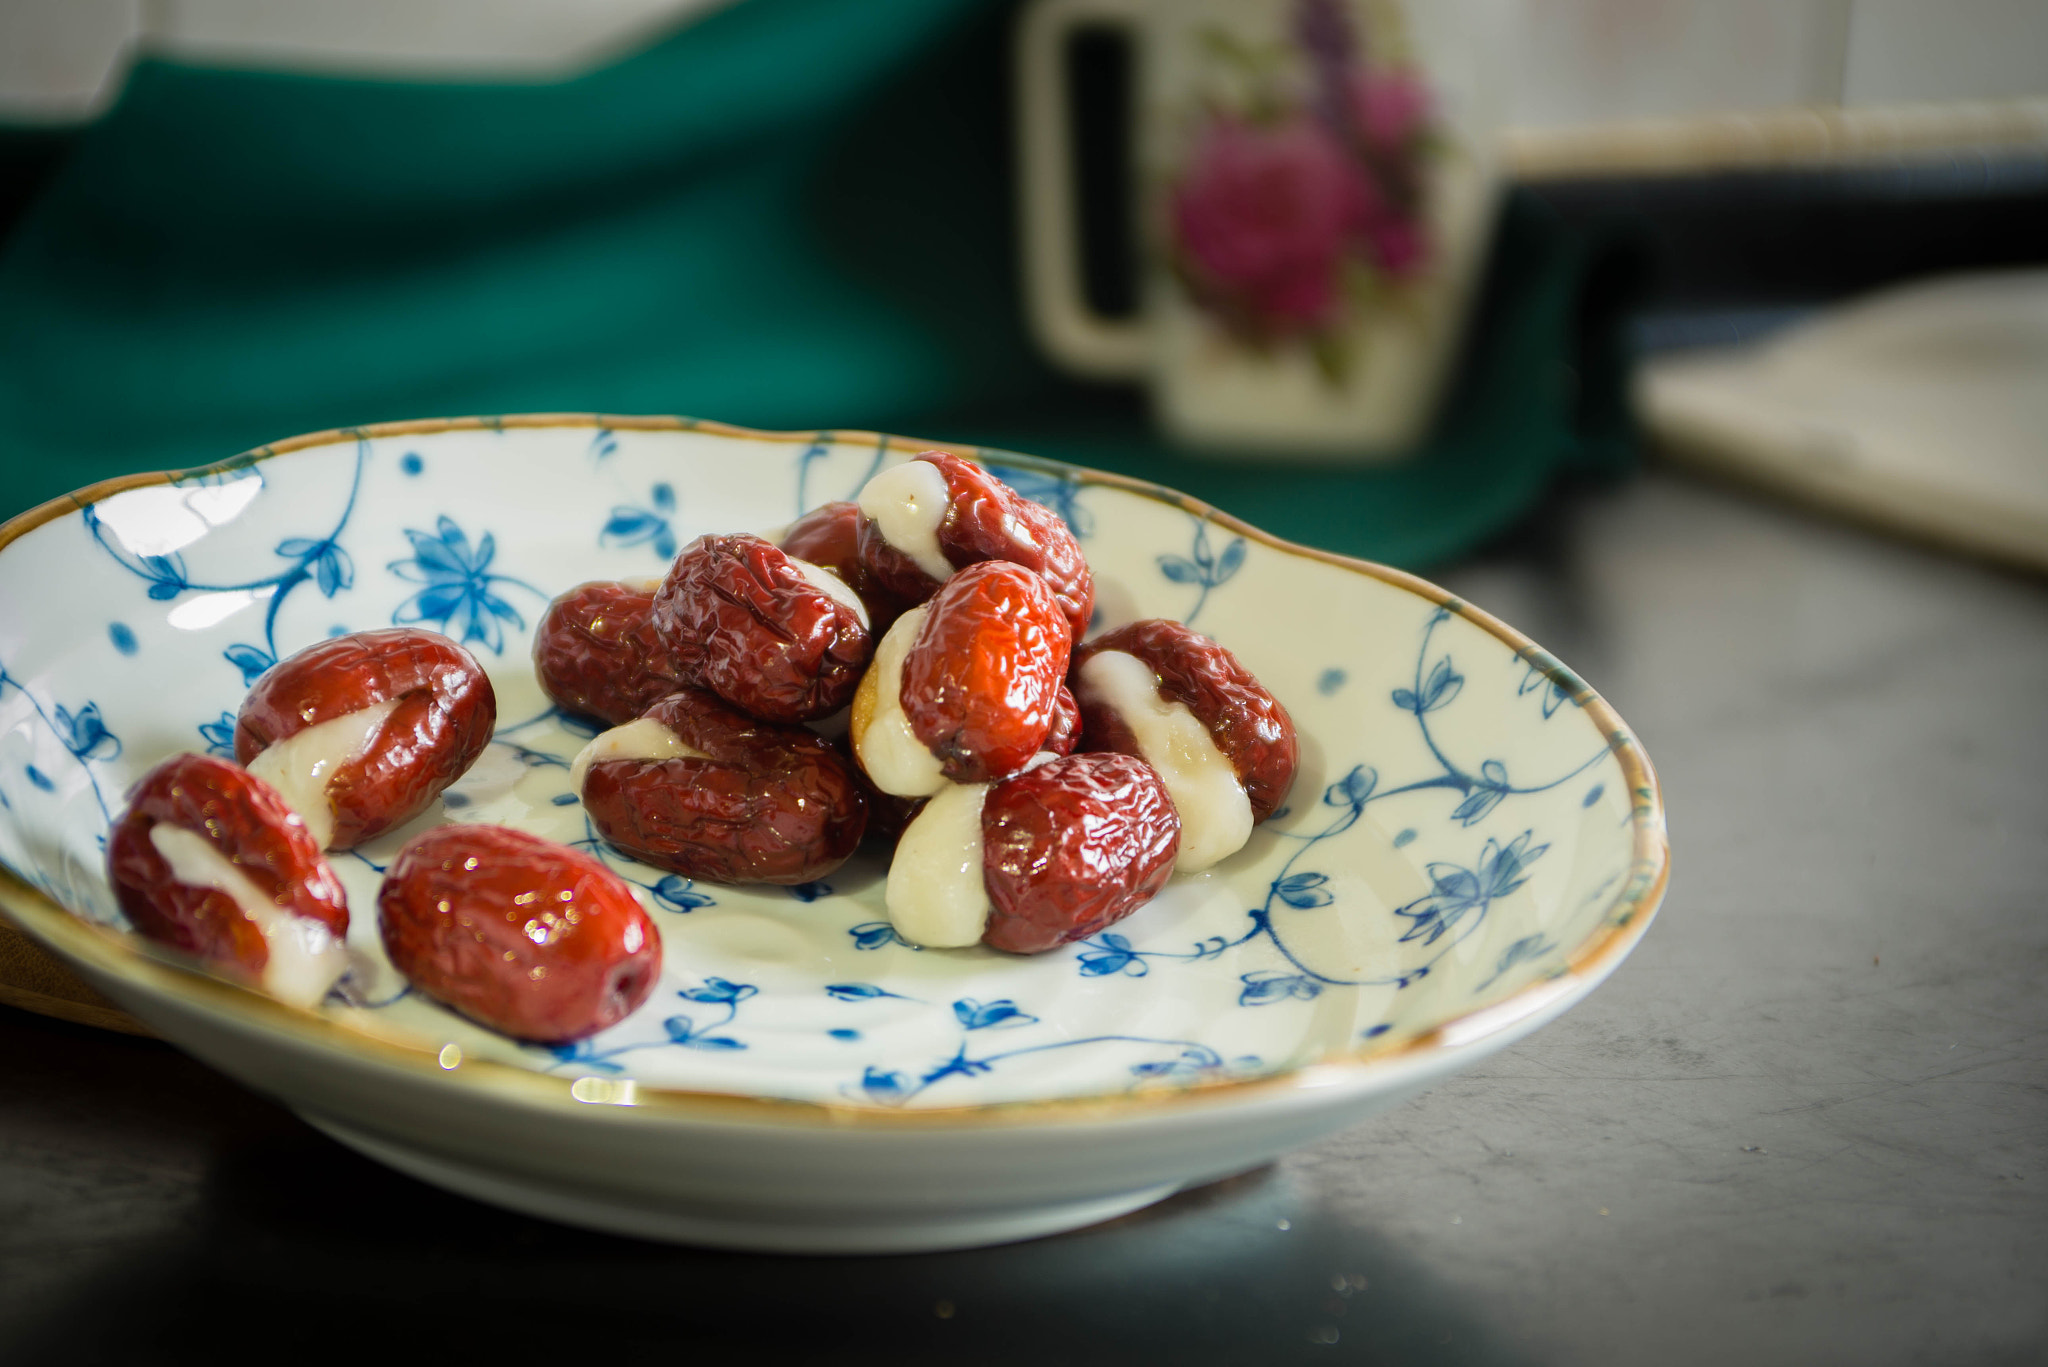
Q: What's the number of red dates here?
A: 12